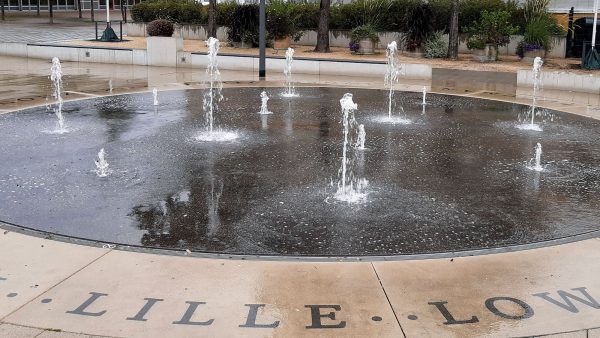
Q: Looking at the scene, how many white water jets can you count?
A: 12